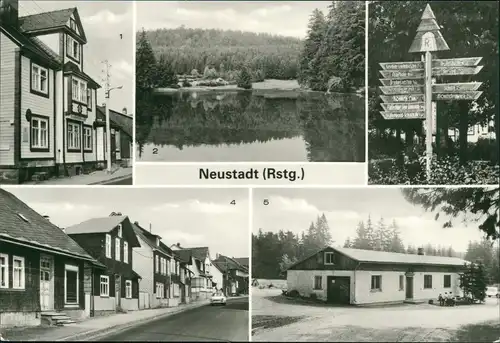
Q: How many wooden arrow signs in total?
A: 11